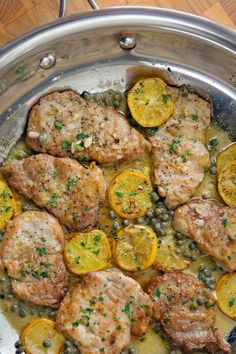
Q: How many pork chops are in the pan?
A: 7